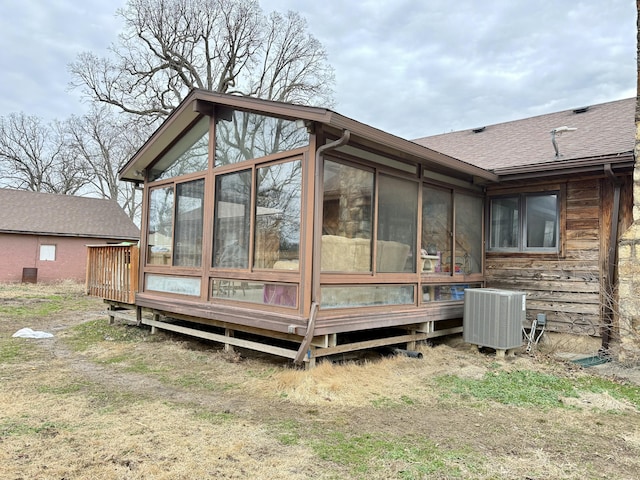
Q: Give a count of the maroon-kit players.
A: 0